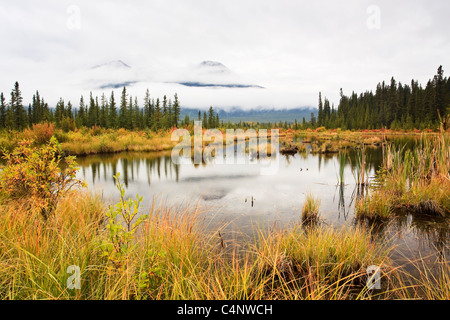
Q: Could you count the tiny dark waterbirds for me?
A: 2